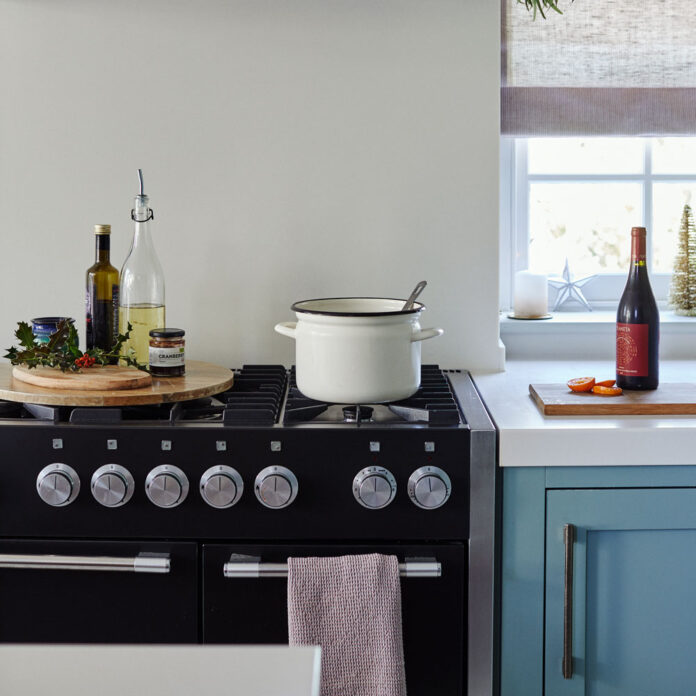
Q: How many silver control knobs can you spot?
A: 7